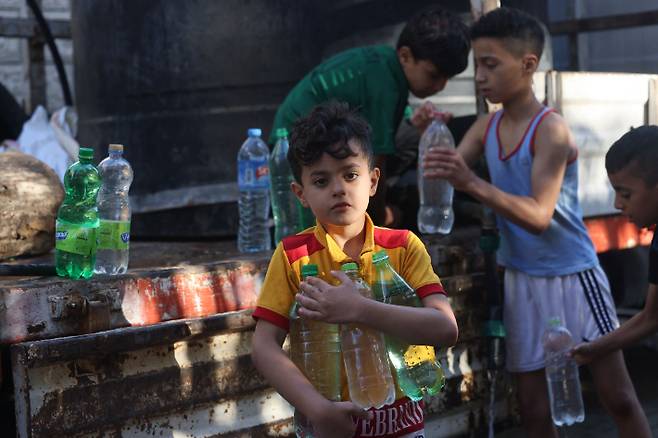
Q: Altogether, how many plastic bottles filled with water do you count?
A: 9